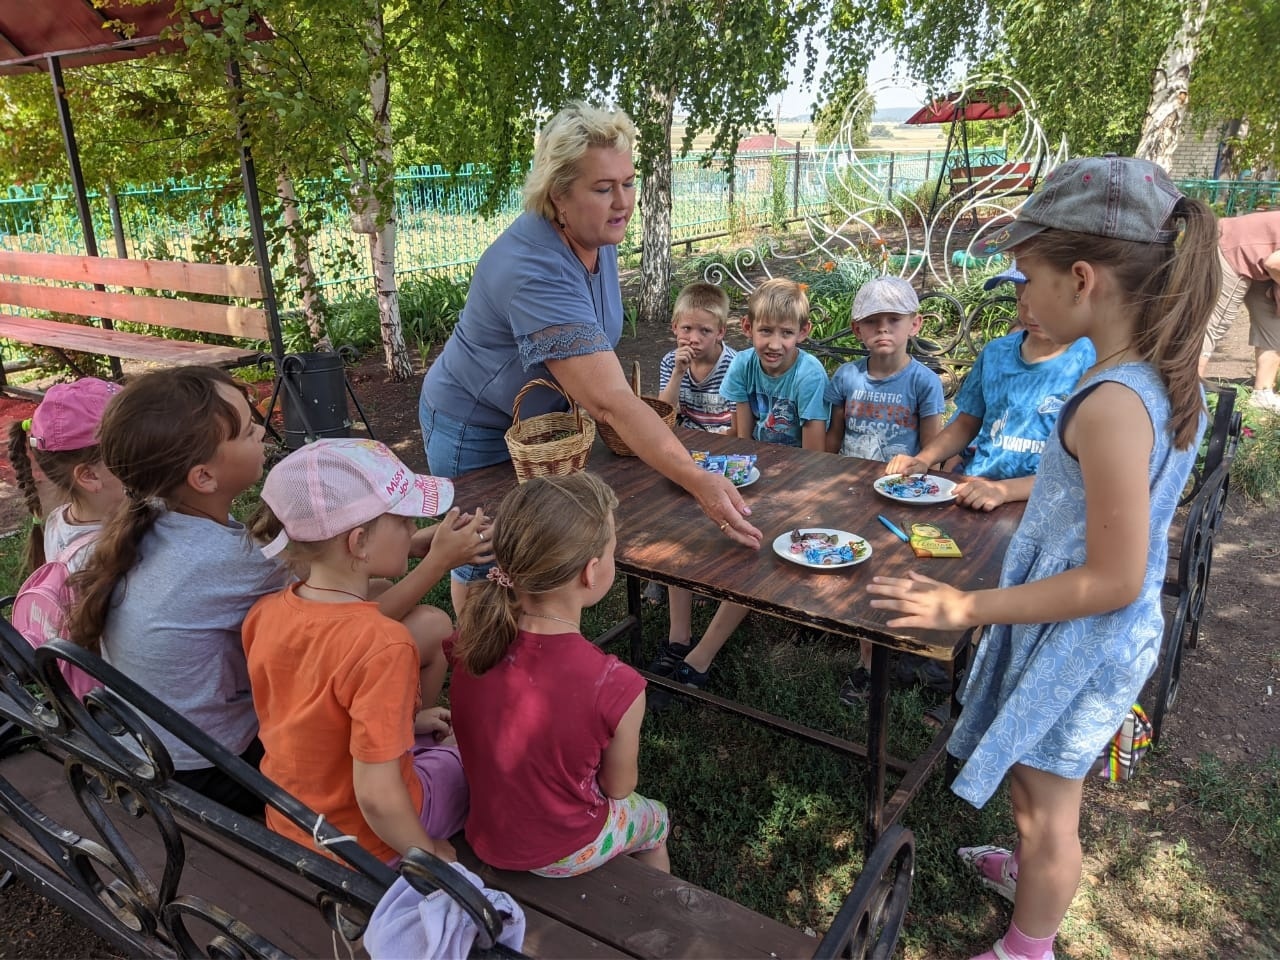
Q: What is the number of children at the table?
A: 9